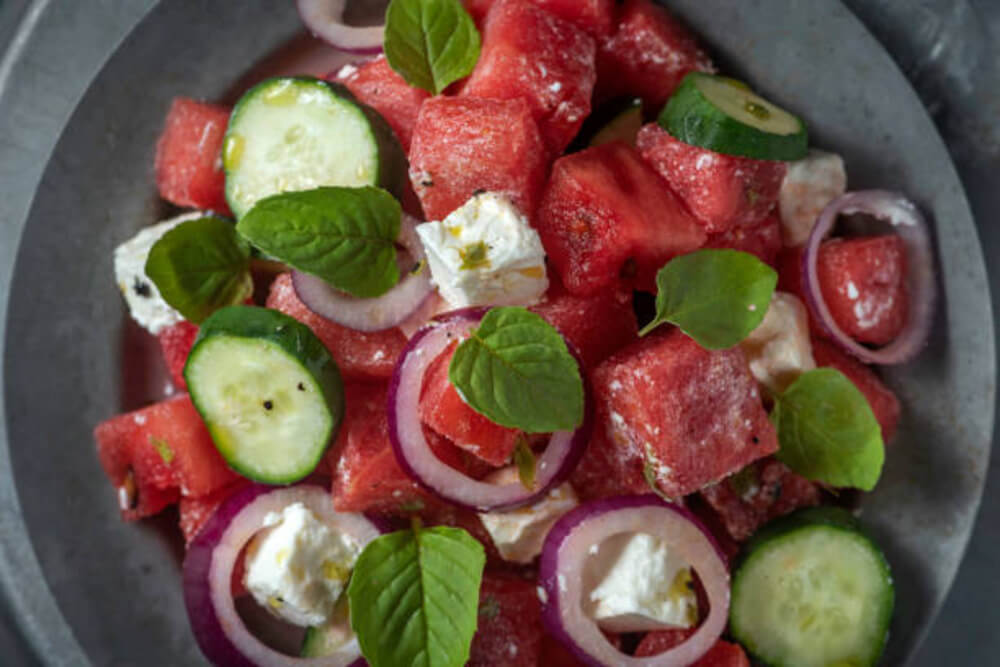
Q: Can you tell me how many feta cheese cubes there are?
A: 7